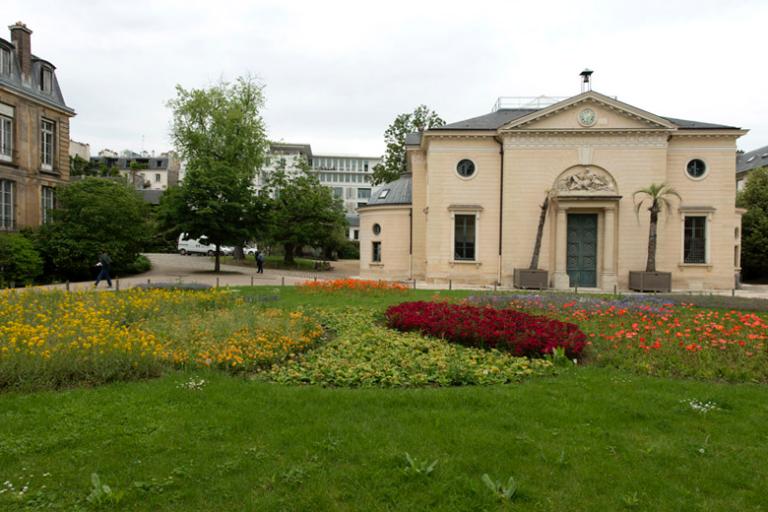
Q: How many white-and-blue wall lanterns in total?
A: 0